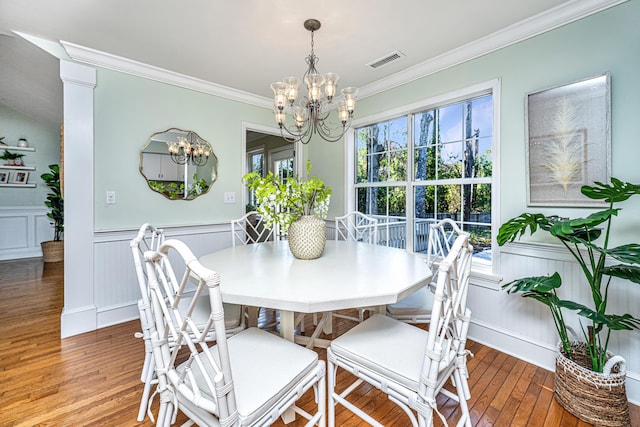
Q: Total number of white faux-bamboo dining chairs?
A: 6